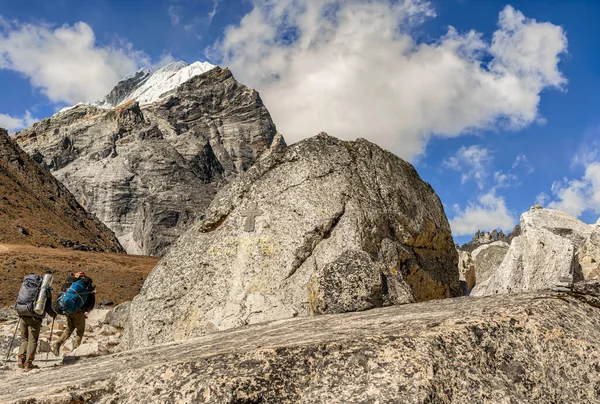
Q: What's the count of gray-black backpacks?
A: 1